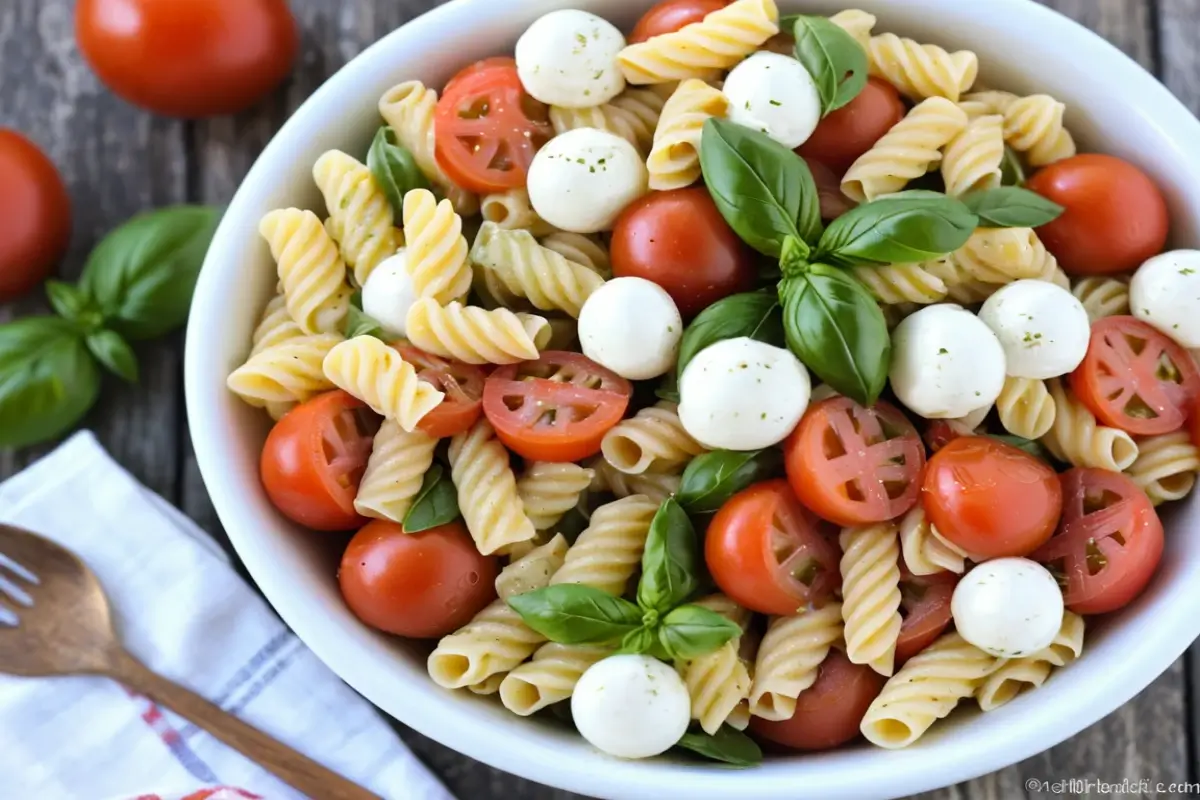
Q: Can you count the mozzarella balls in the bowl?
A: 11